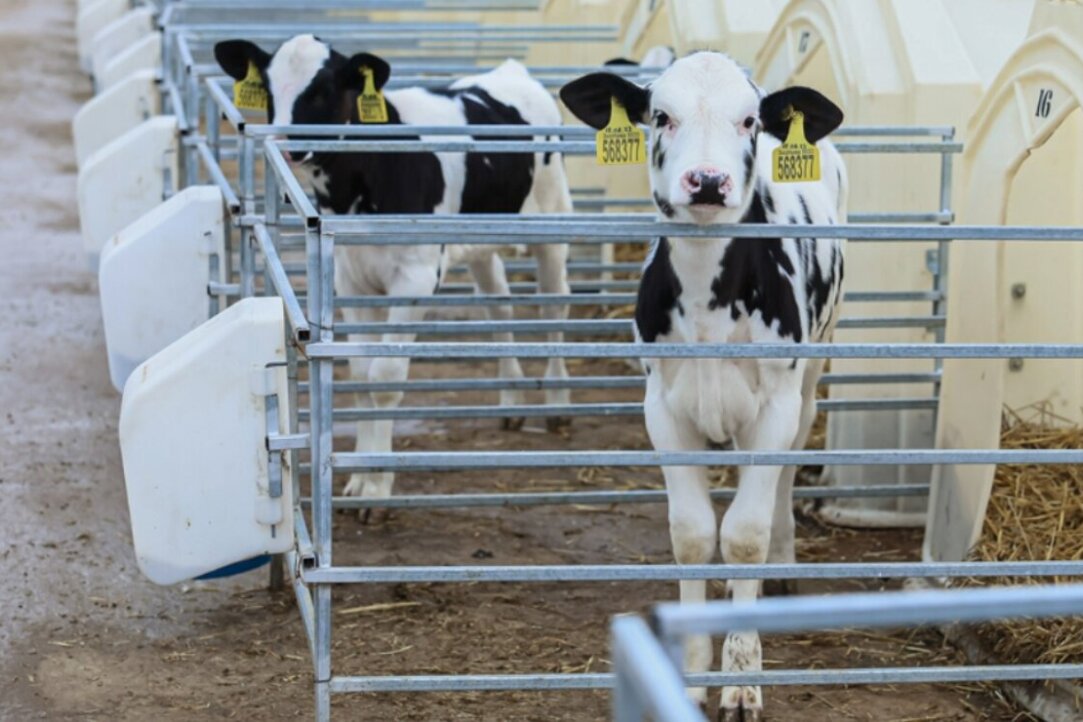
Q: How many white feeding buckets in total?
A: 7